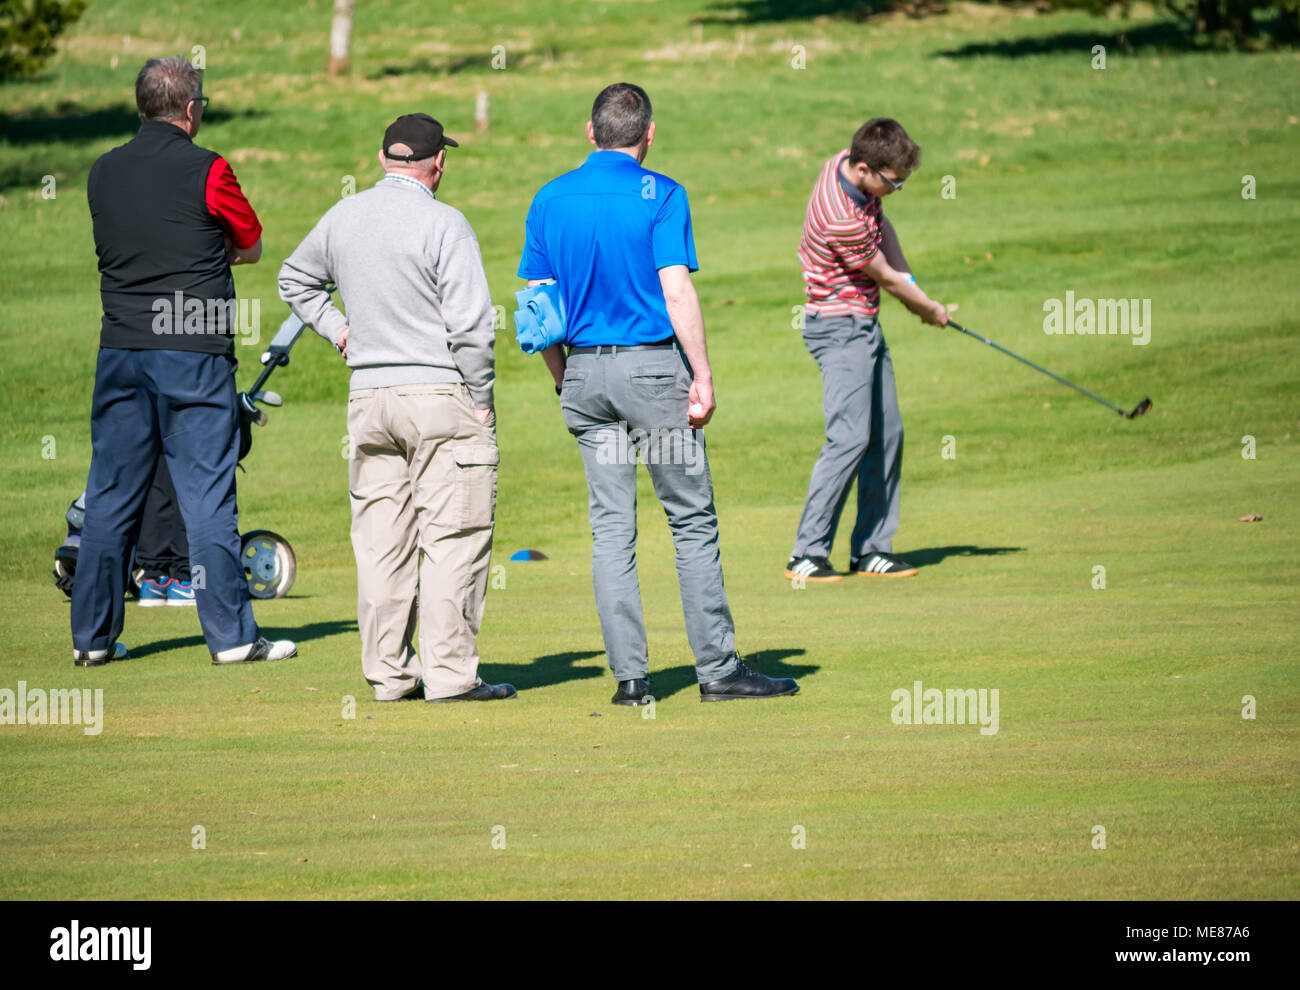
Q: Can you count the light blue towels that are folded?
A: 1